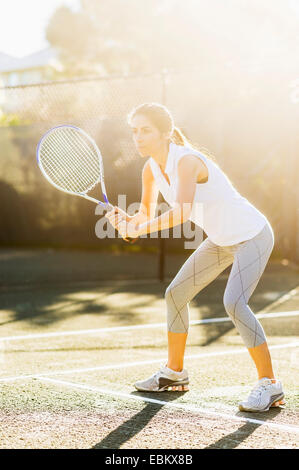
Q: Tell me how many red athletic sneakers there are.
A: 0